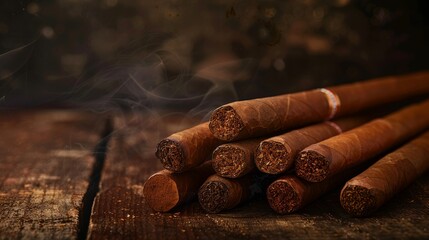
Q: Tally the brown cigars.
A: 9